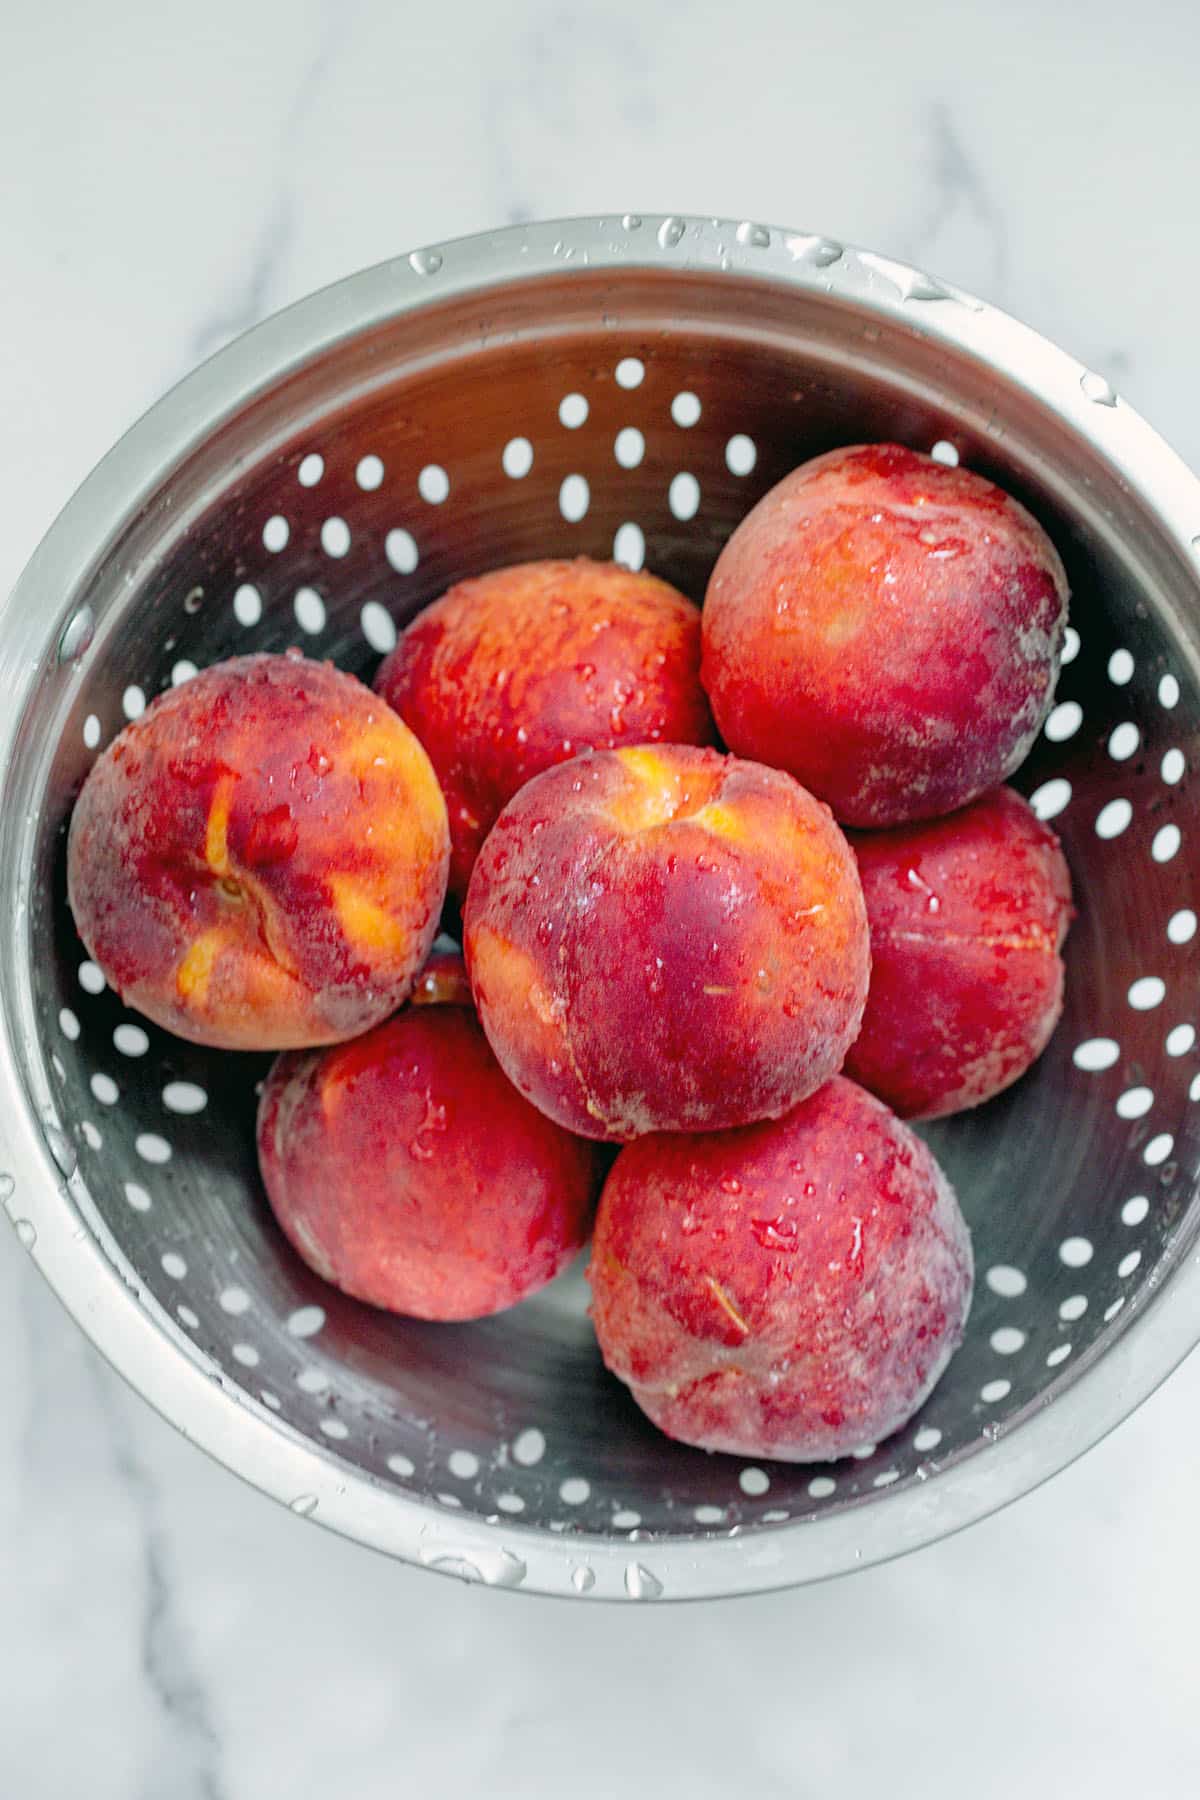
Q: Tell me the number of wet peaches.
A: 7